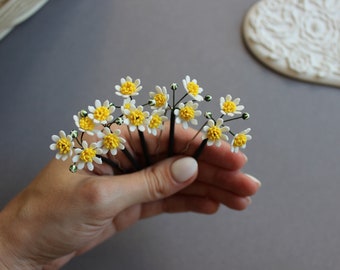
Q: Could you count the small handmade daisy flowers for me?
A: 15